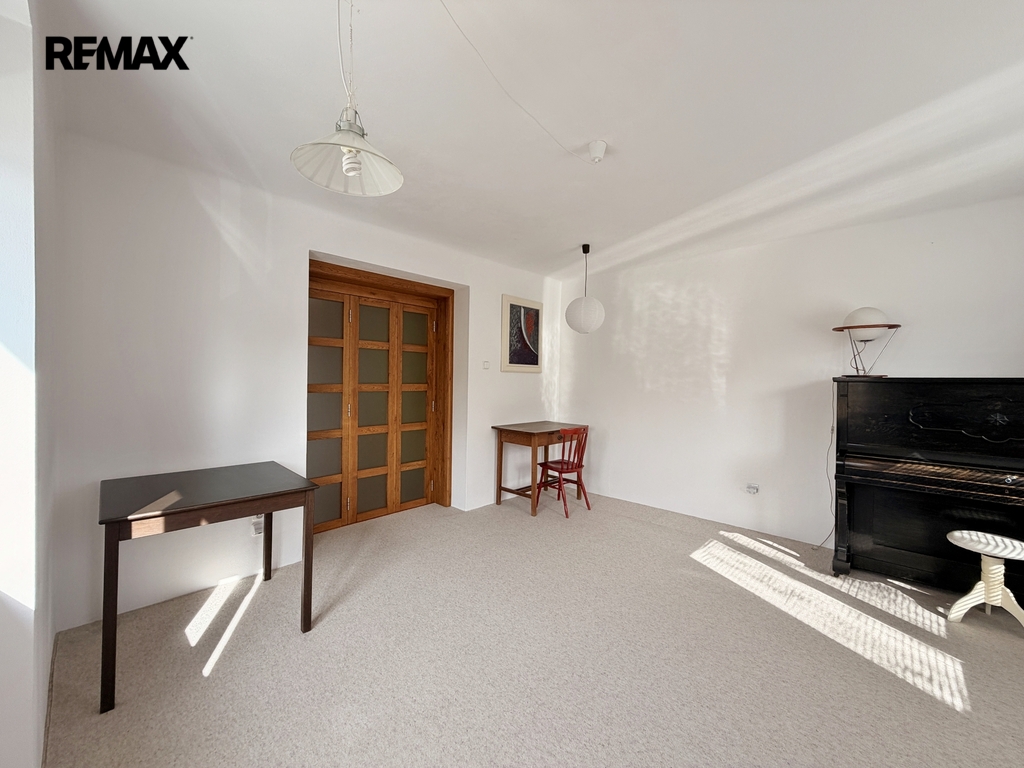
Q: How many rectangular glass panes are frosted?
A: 15